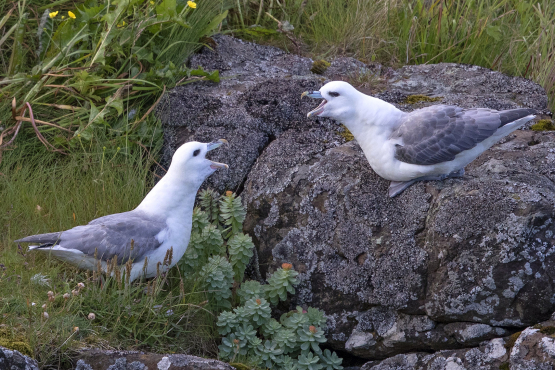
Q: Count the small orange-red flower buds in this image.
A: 5